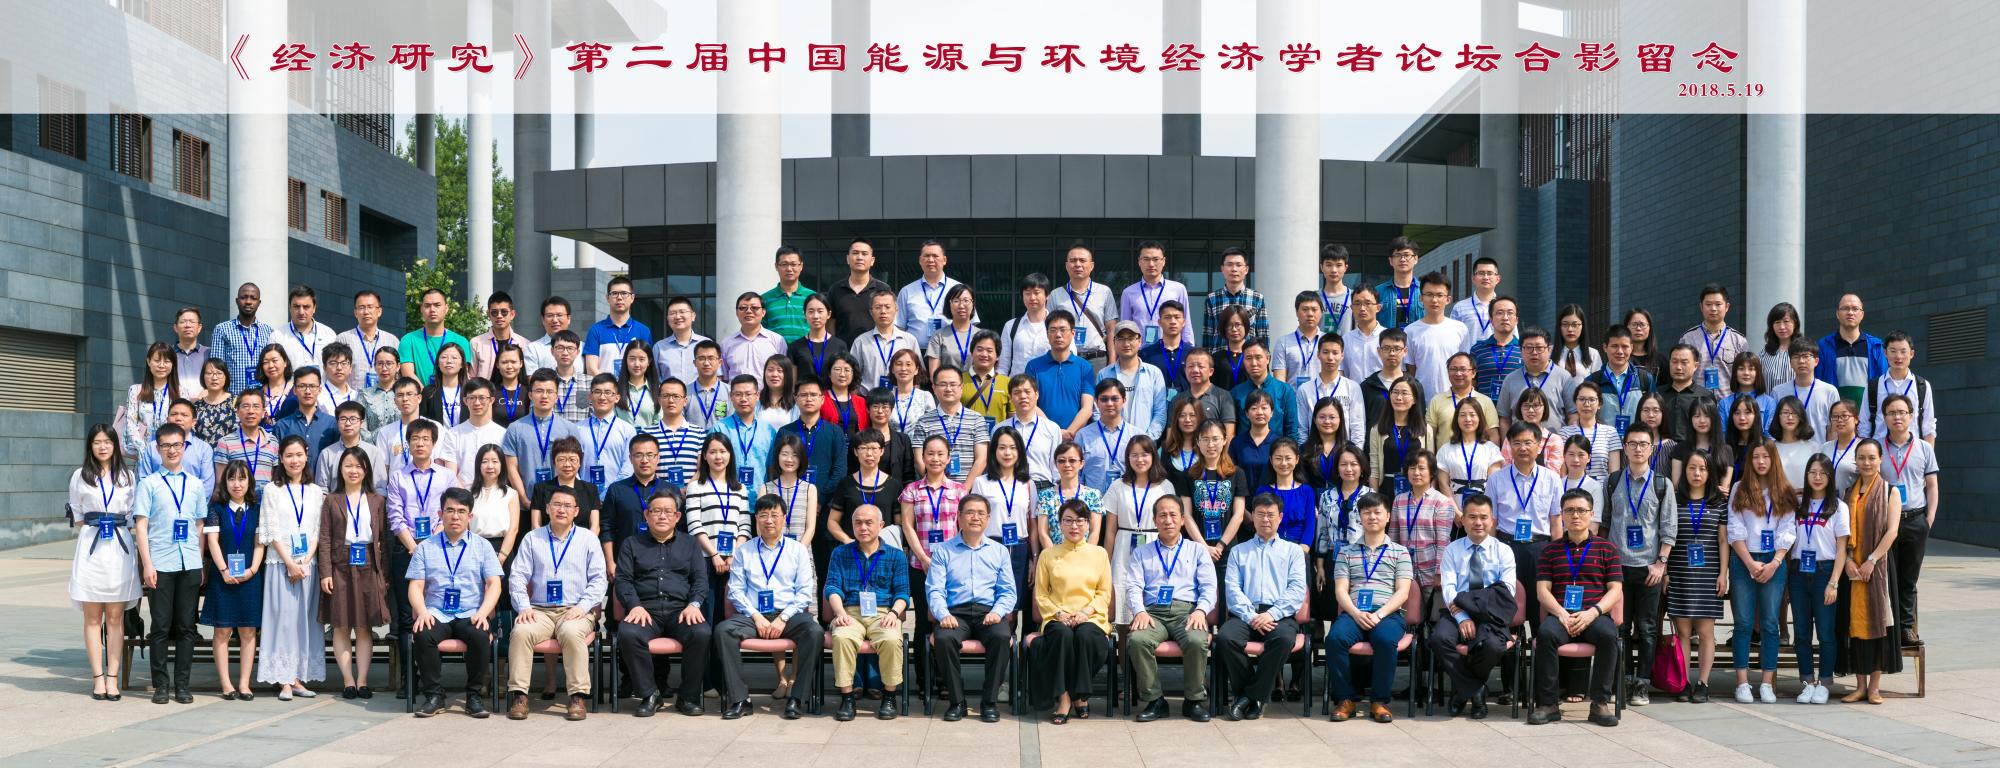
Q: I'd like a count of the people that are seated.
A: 12